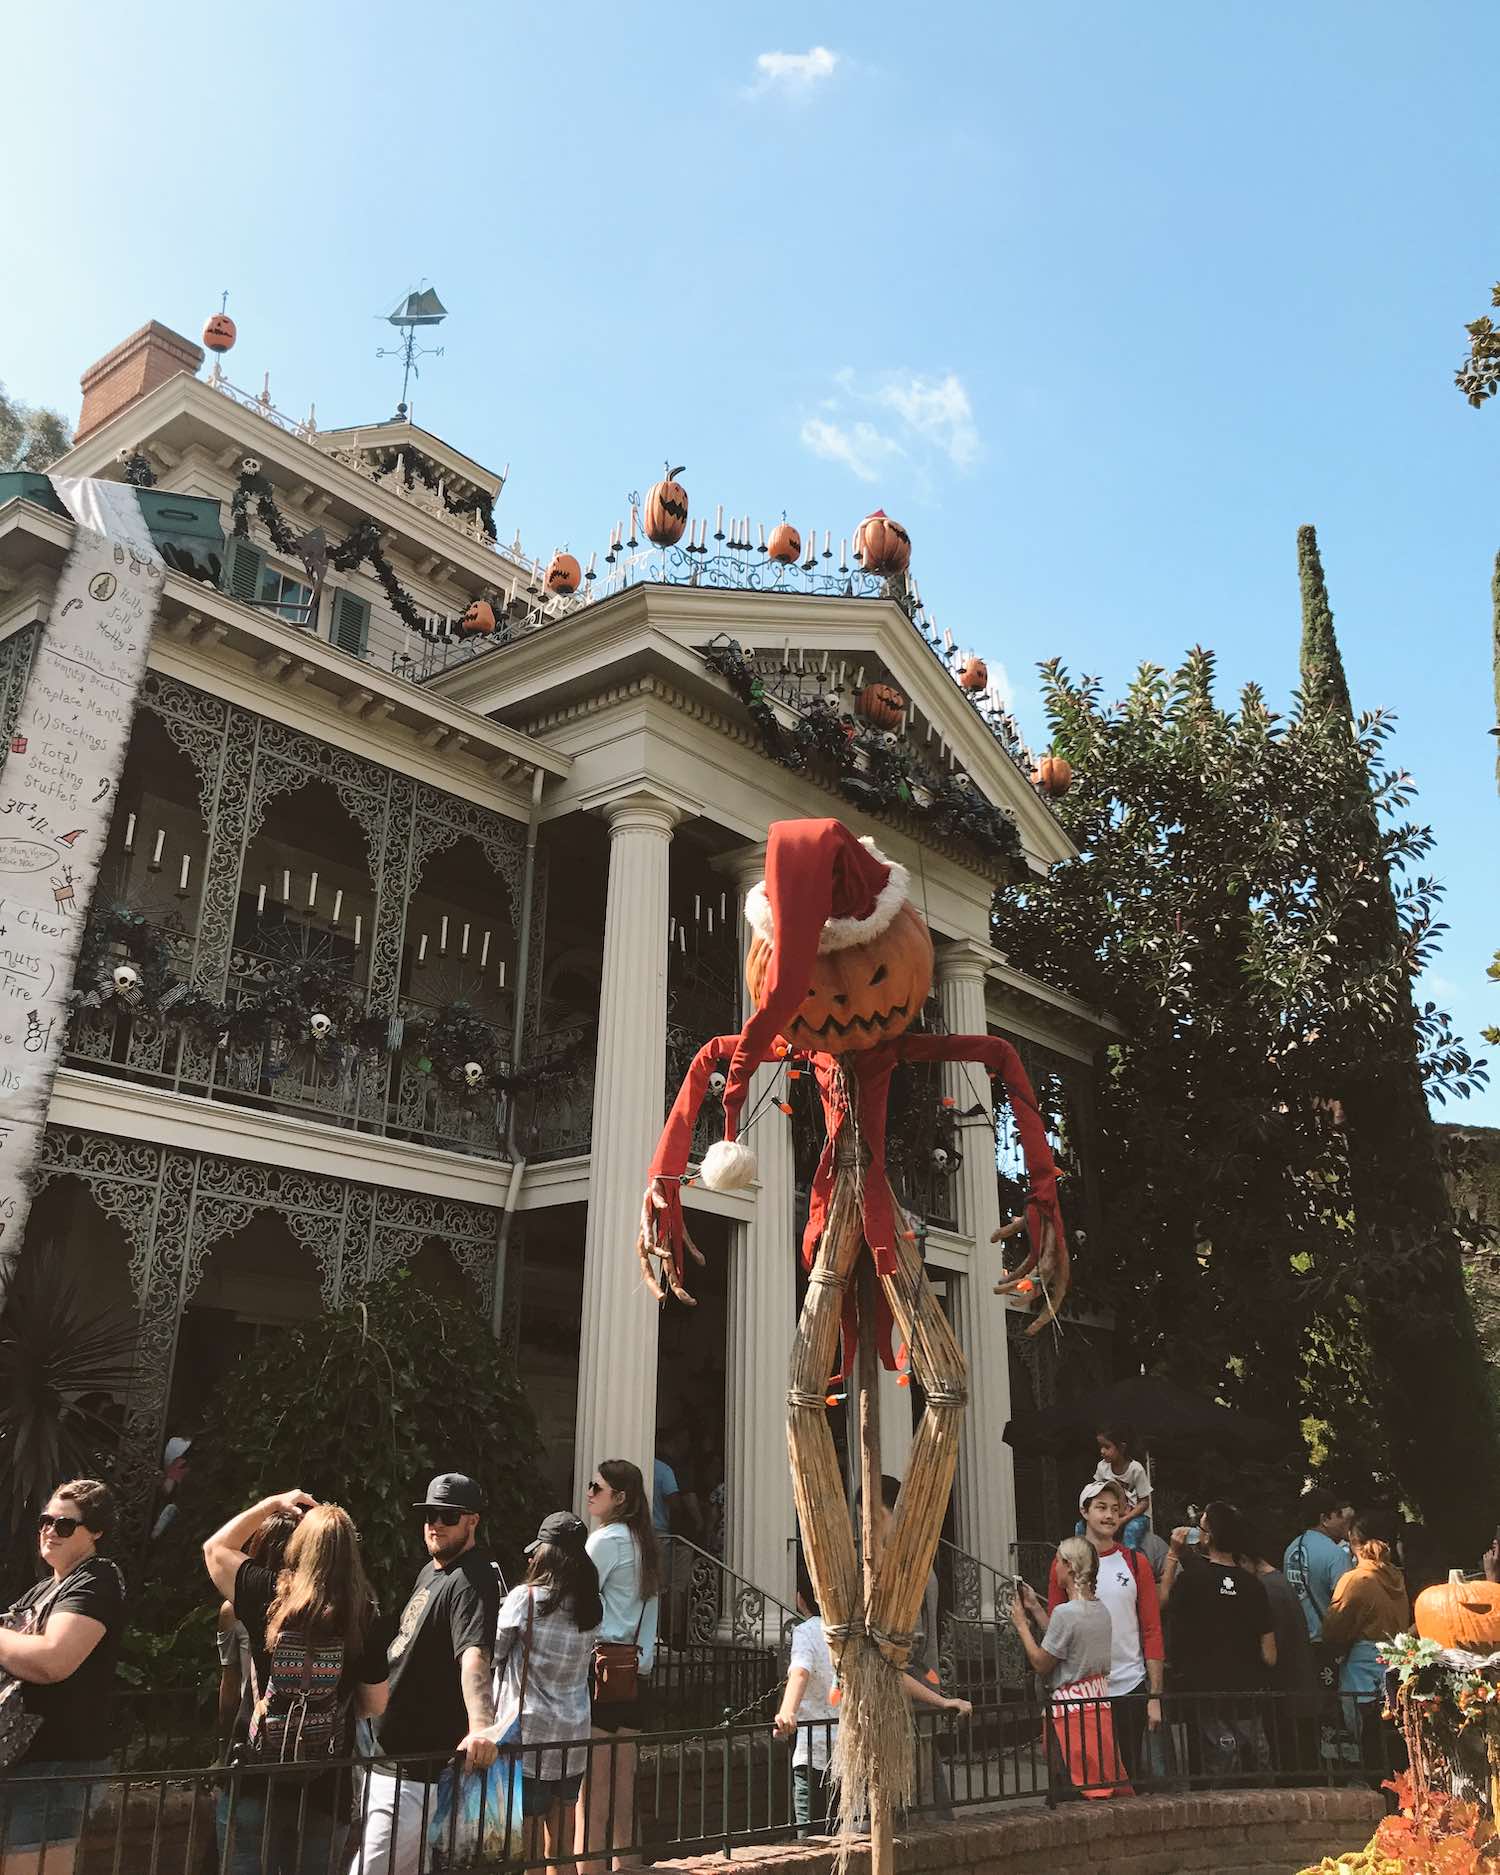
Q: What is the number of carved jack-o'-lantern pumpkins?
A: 11